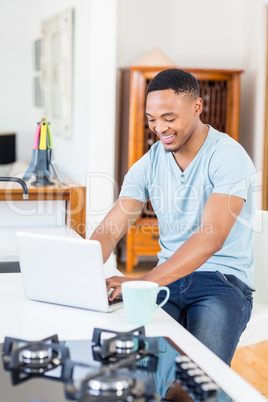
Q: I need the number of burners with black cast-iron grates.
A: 3